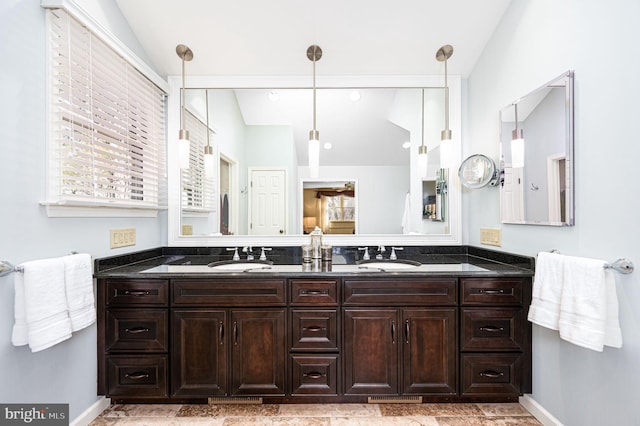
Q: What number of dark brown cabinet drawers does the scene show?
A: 9